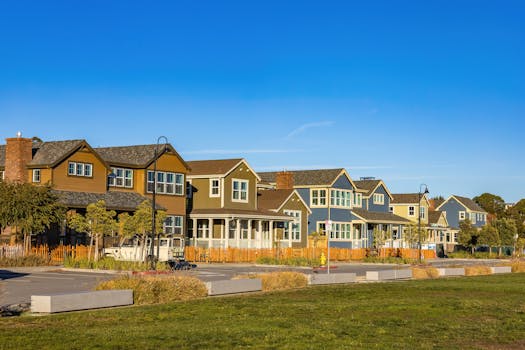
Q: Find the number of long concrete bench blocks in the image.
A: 6